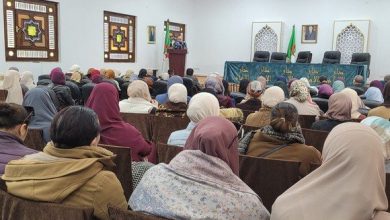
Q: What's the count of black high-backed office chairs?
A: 5